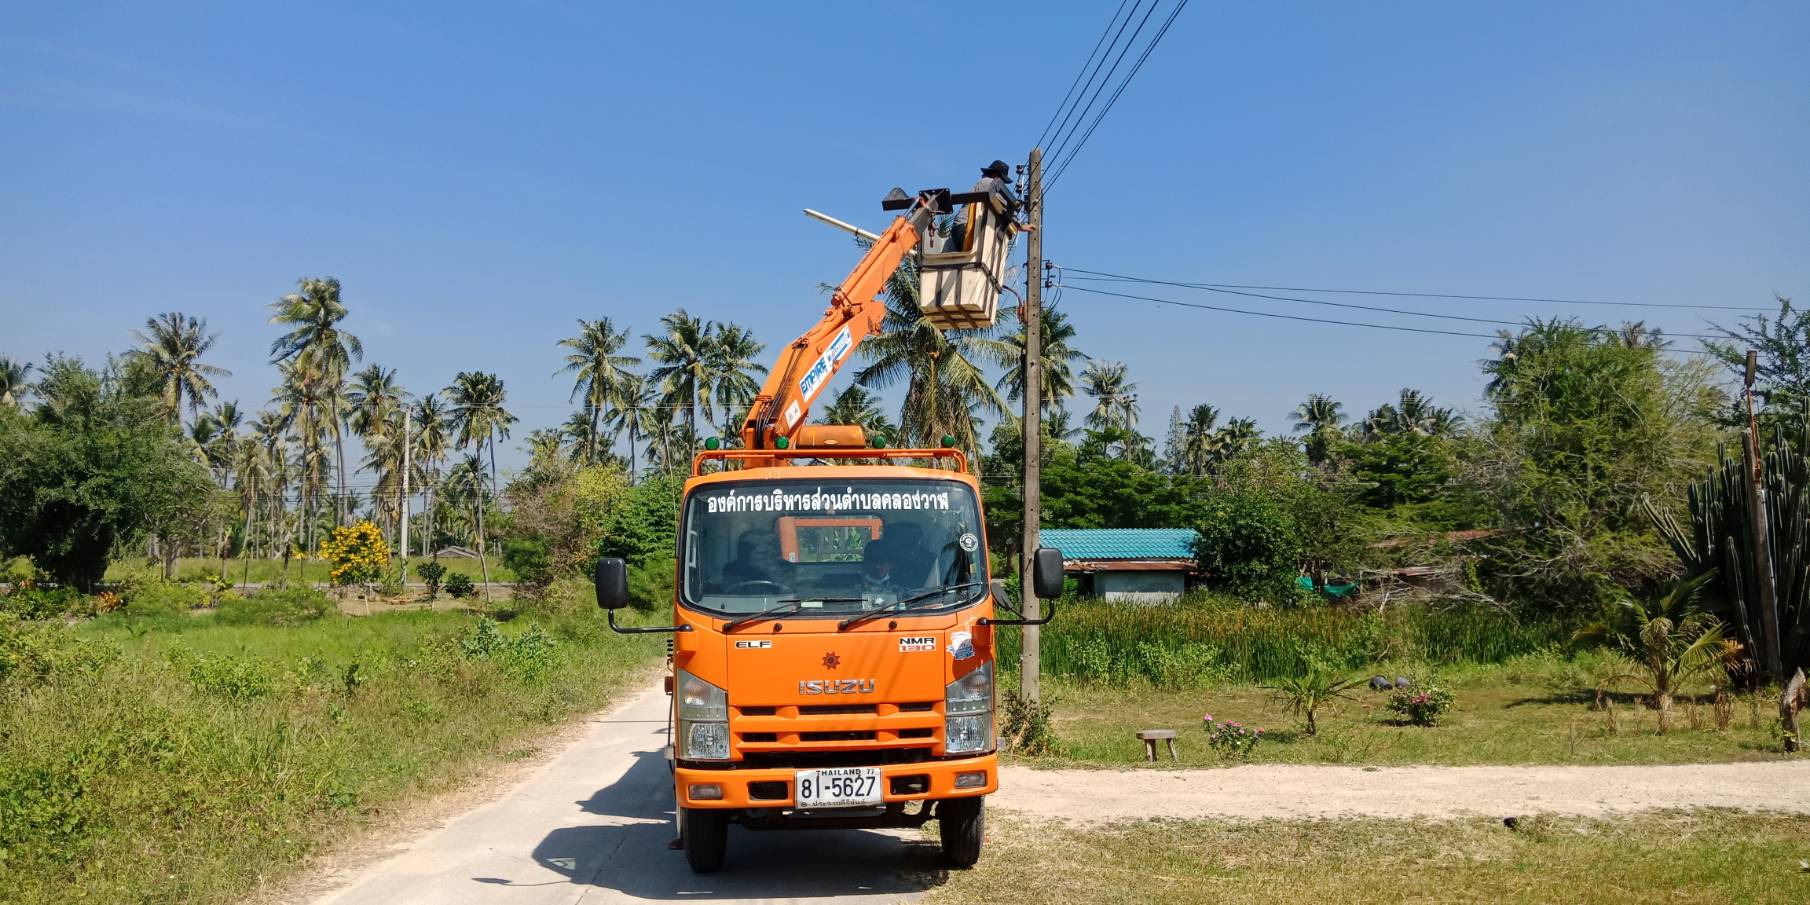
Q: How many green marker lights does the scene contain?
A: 4